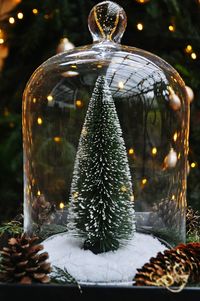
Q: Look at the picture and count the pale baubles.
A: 4